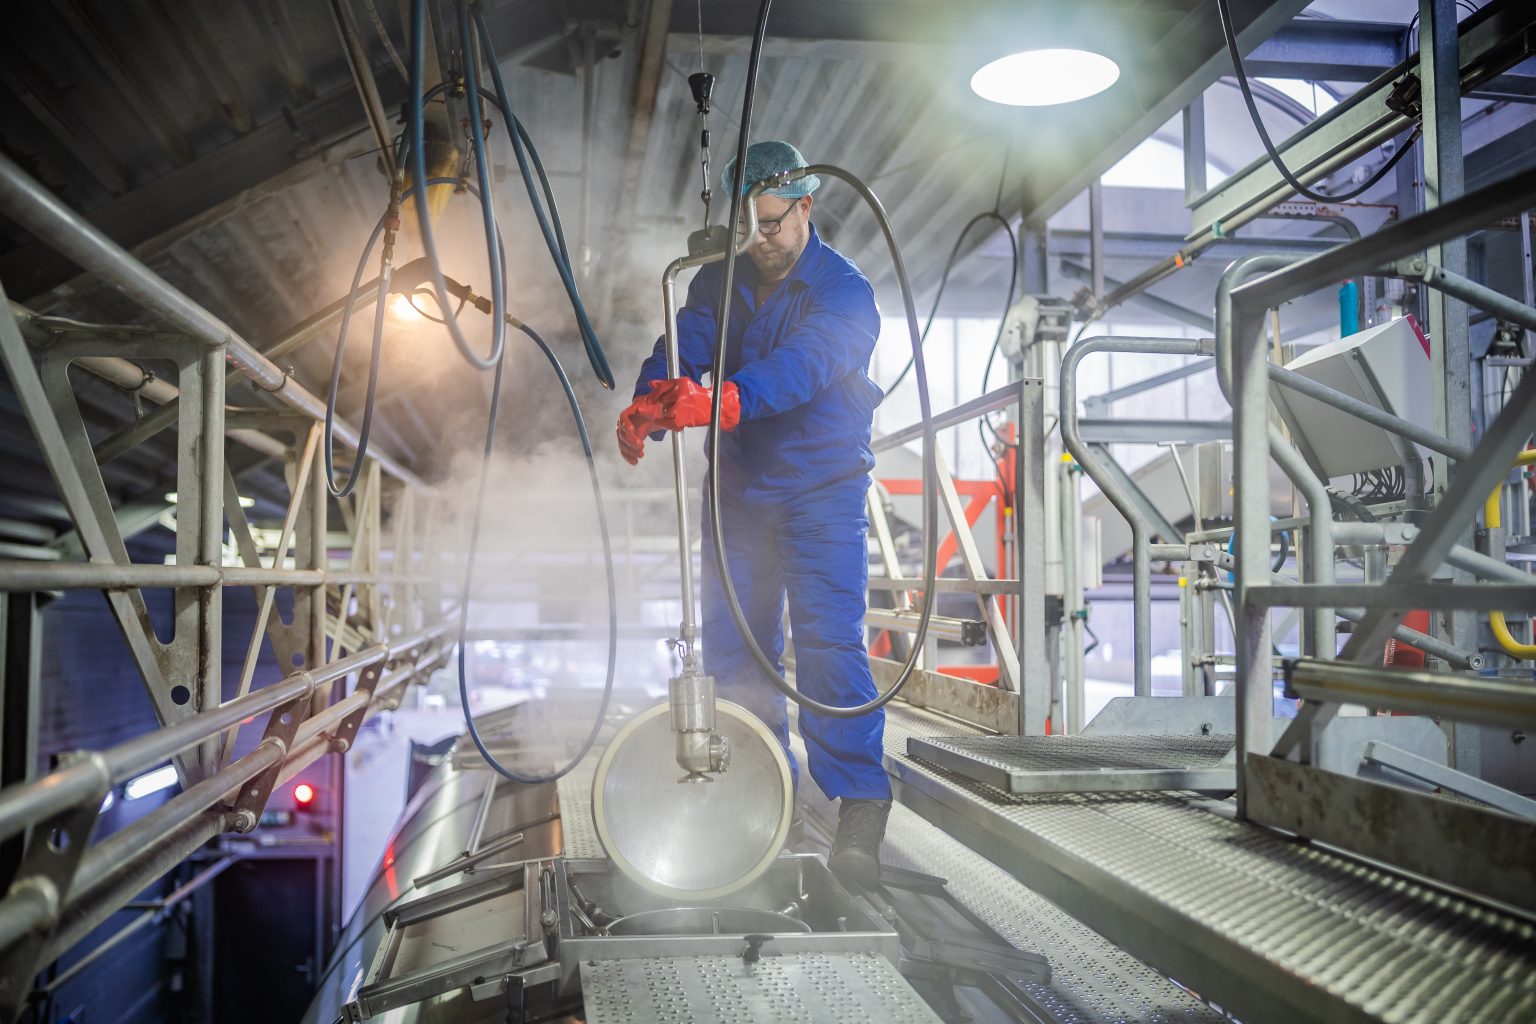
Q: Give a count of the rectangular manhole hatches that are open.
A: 2